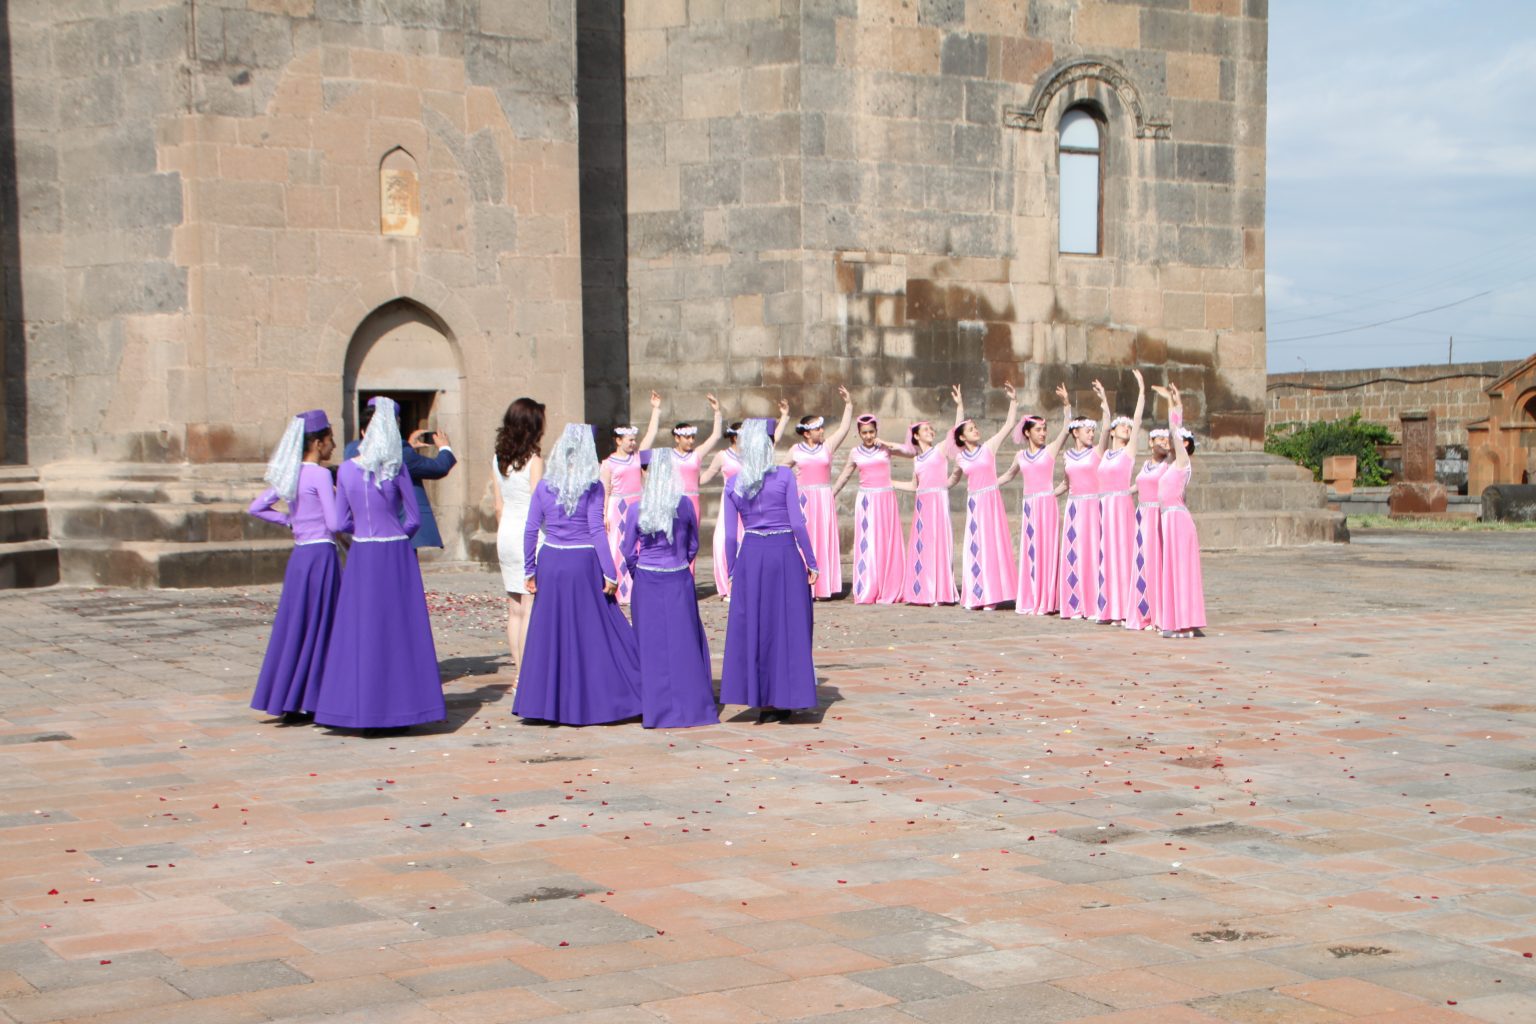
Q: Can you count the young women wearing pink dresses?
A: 12